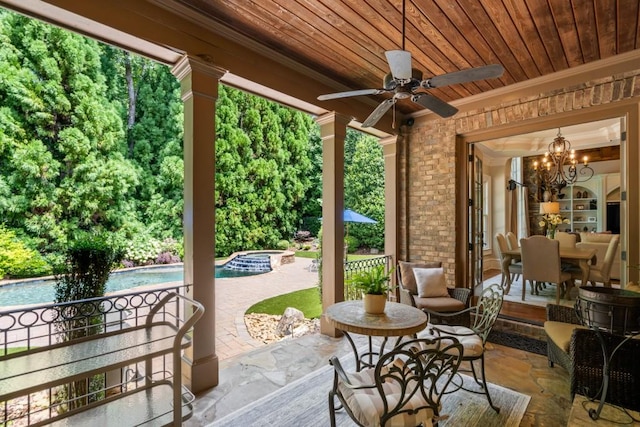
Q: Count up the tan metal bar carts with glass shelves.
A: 1